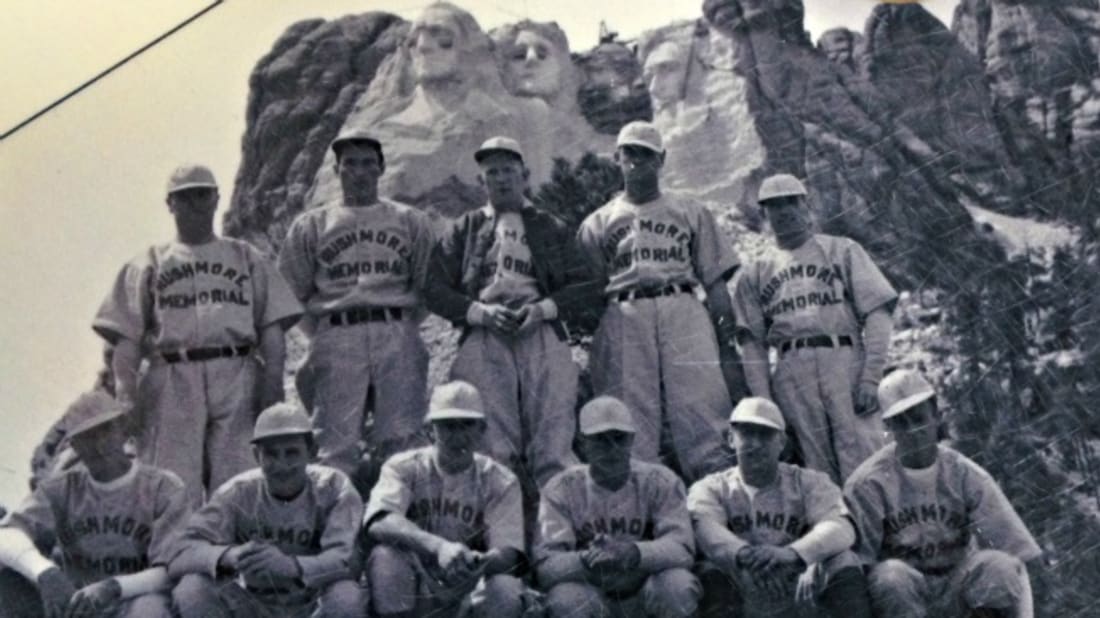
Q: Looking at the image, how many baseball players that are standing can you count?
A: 5